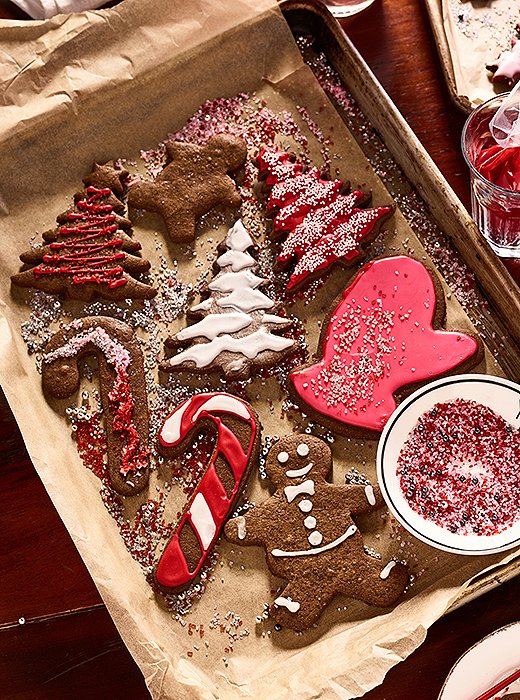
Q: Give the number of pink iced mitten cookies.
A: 1